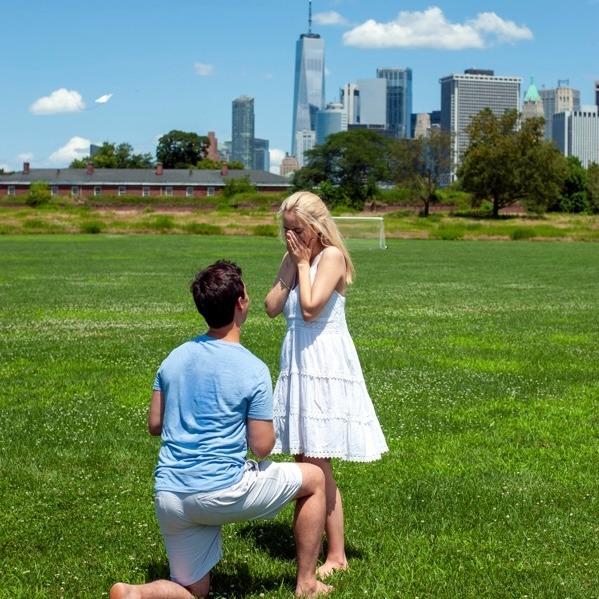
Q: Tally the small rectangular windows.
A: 9